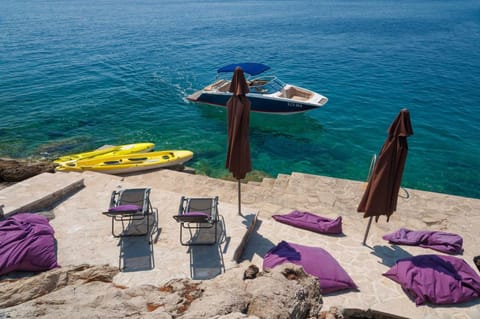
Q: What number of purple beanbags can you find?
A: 5